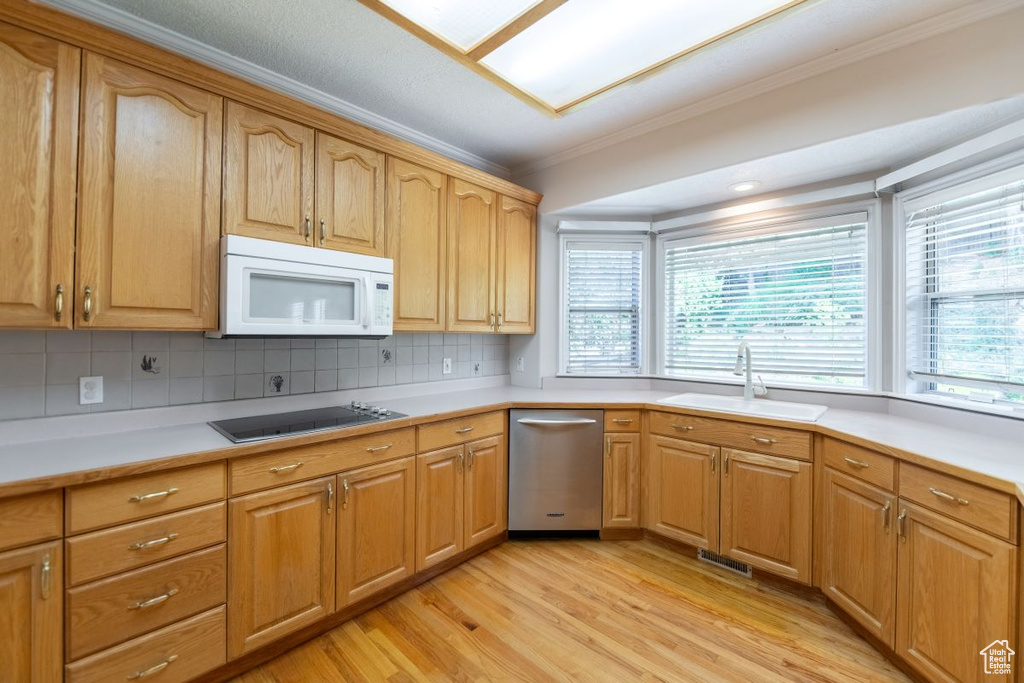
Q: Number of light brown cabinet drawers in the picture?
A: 11